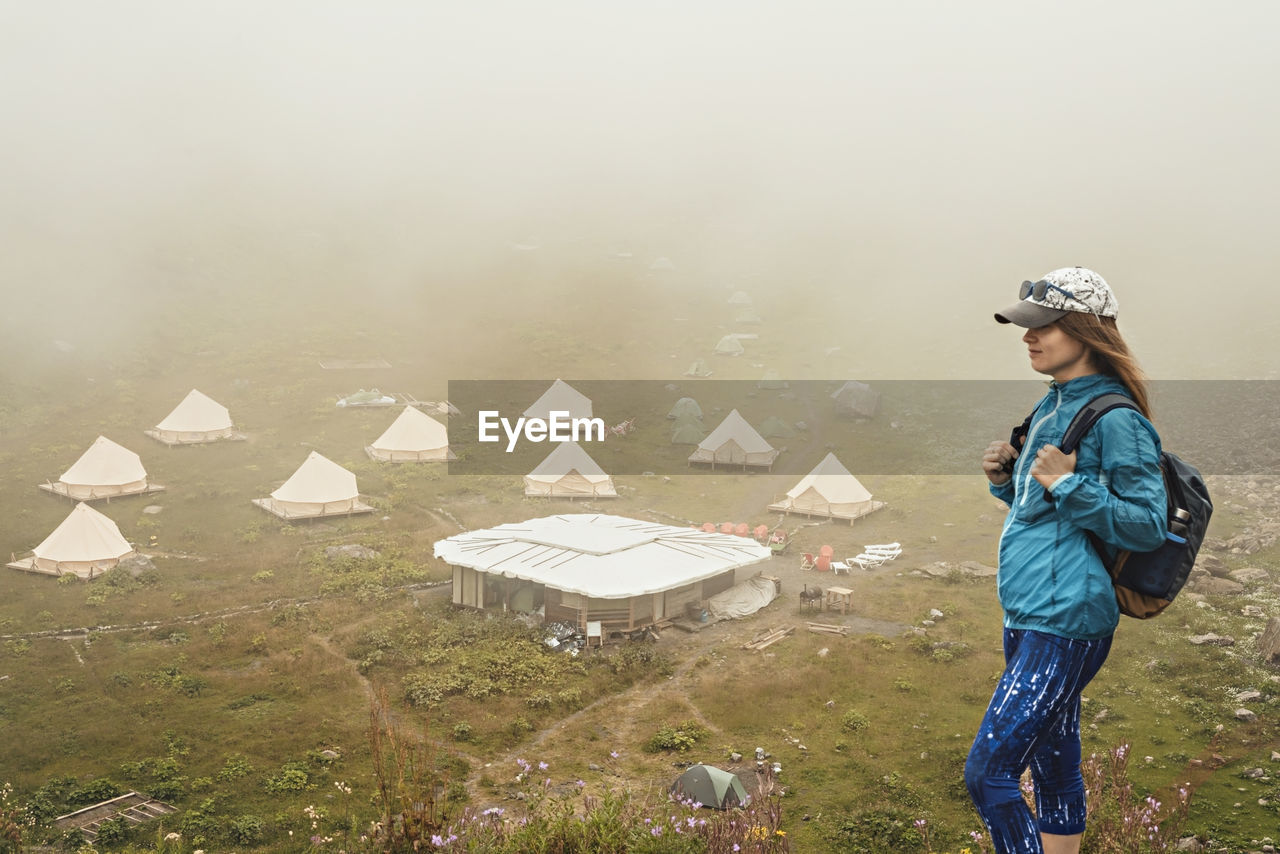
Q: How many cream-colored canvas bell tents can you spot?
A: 9